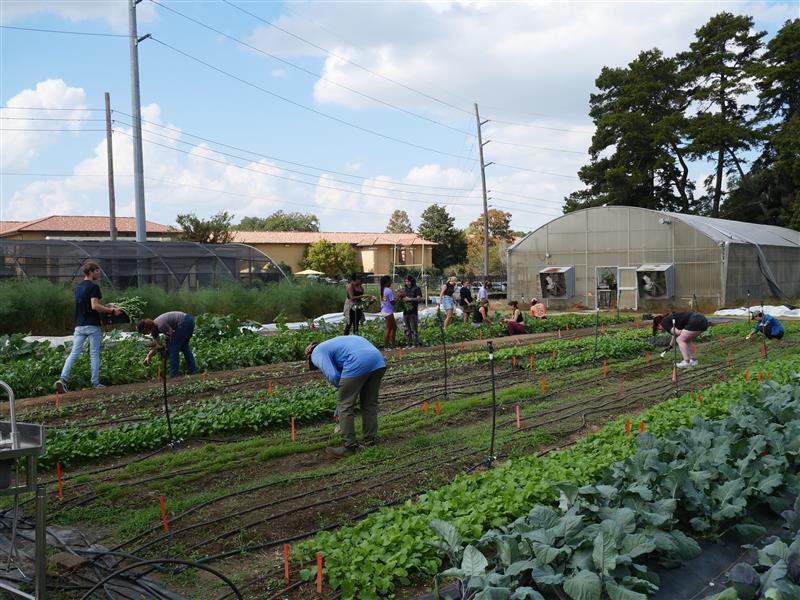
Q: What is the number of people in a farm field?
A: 14